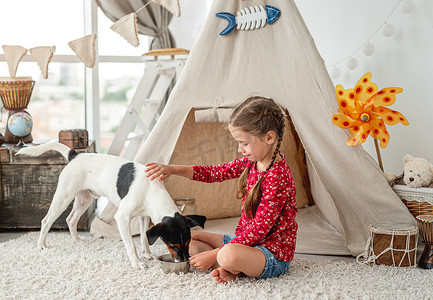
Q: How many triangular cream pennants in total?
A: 5